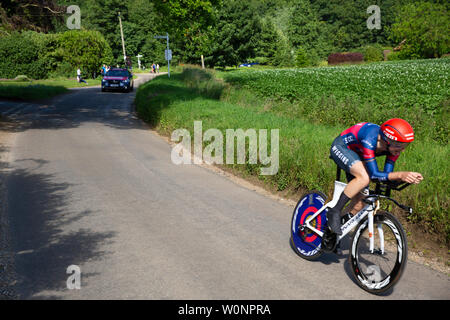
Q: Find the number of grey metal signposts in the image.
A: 1